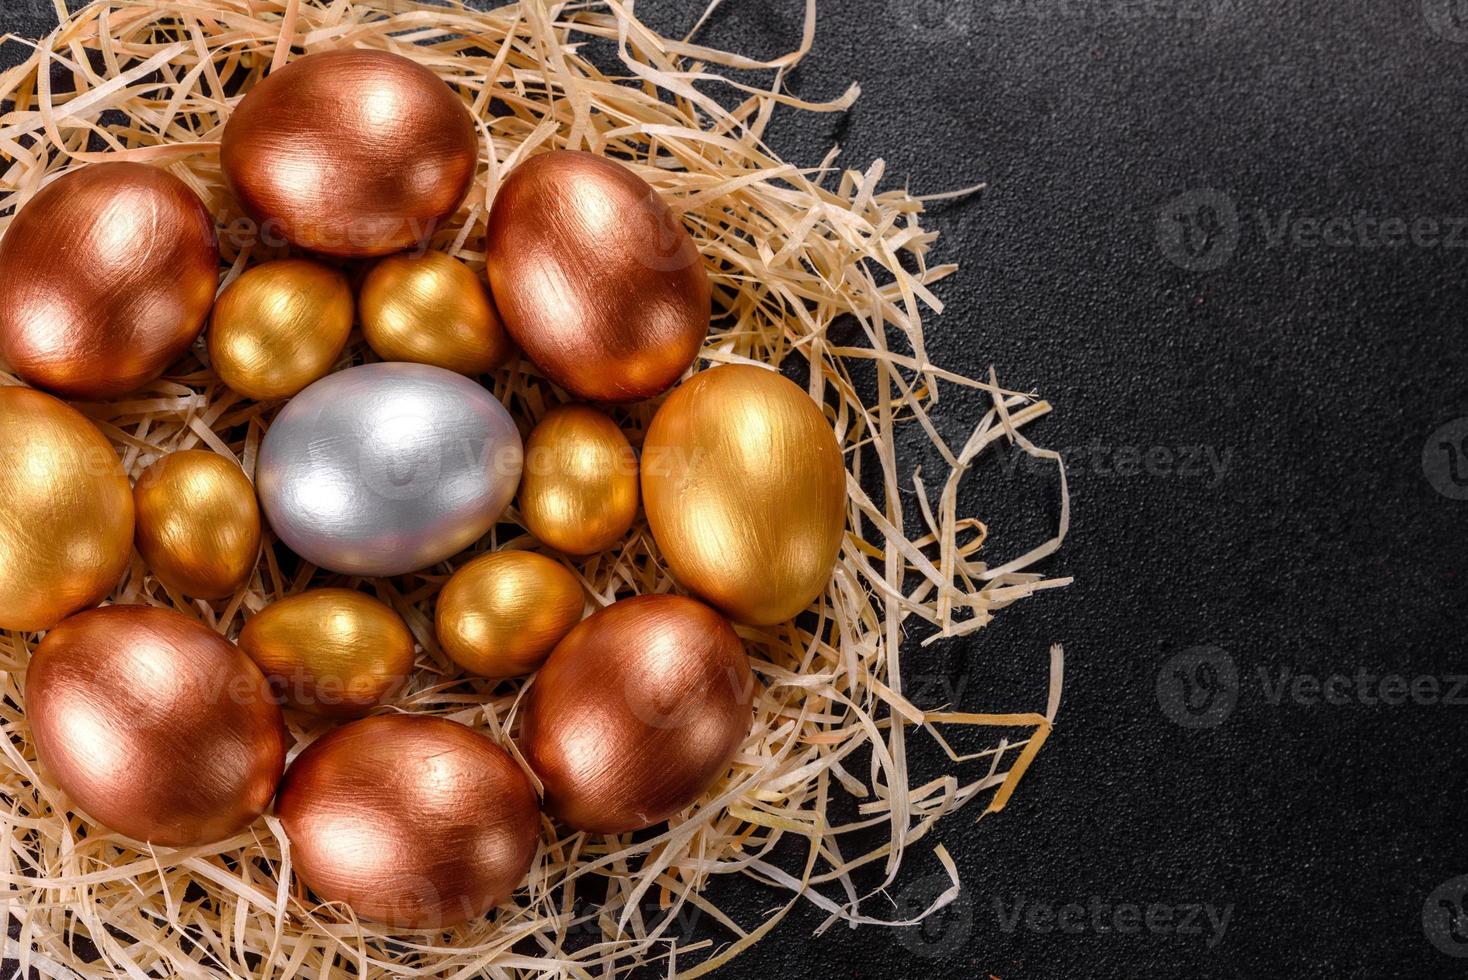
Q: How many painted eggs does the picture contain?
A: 15